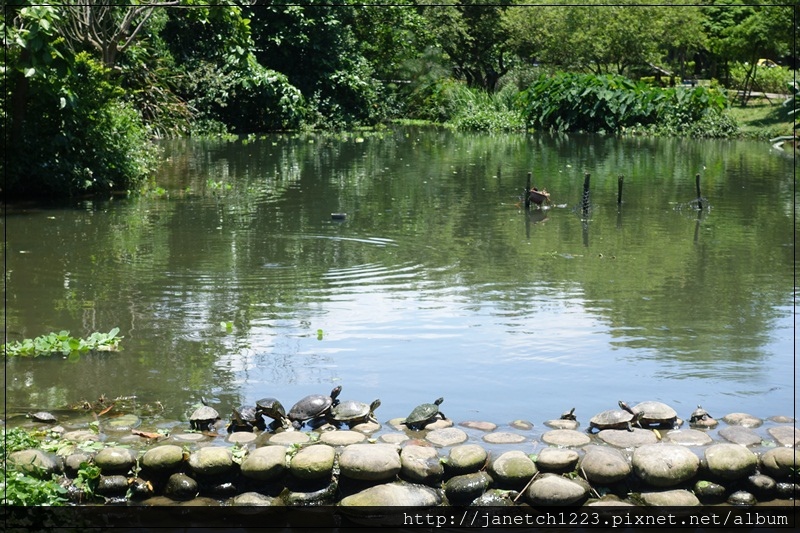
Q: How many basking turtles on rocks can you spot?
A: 11